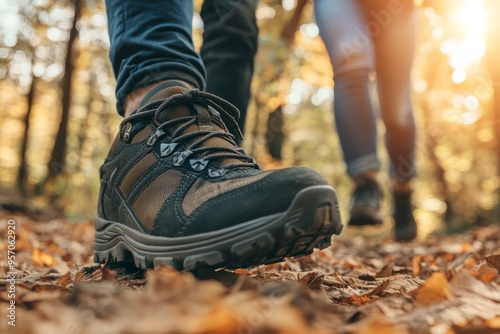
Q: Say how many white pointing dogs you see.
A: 0